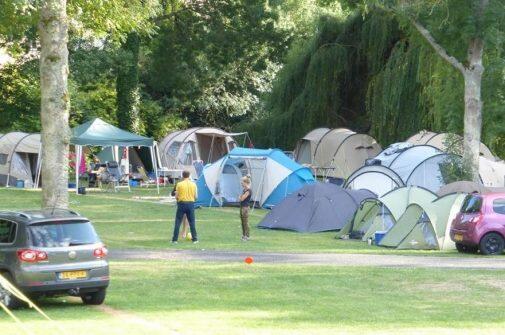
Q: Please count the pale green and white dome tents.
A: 2